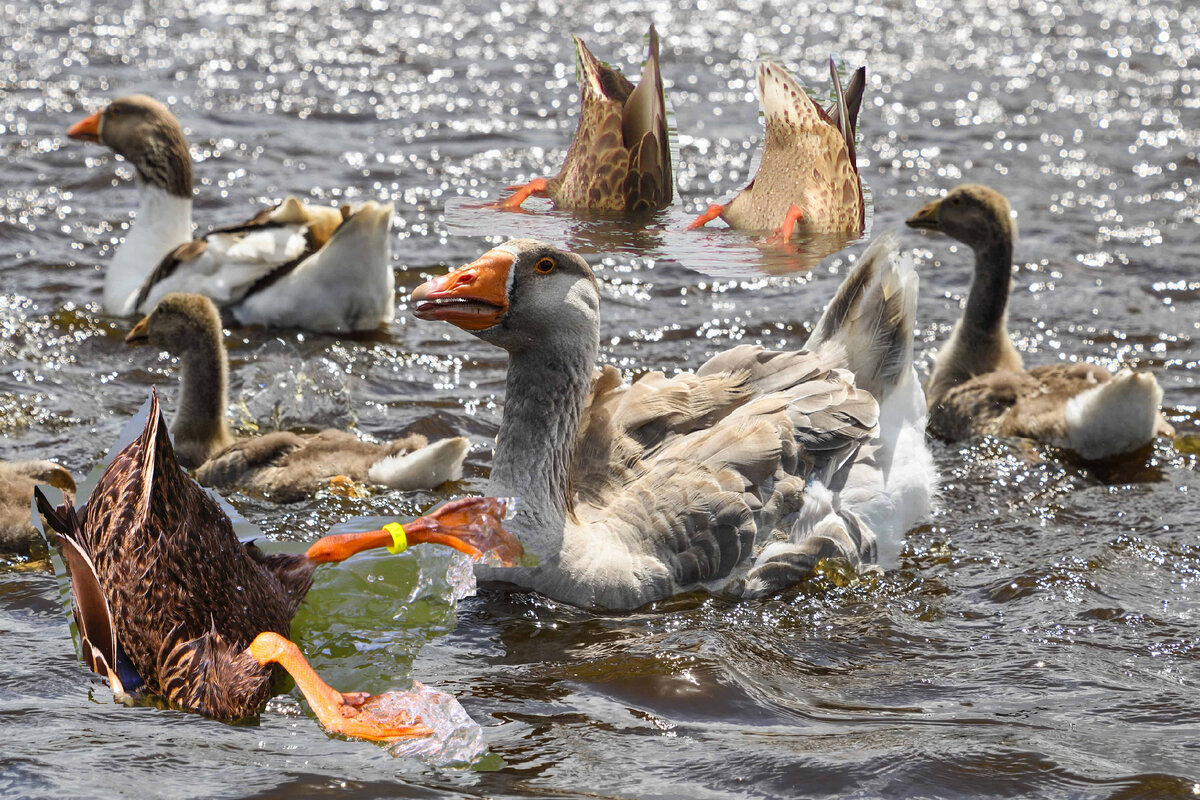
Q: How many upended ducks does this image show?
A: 3